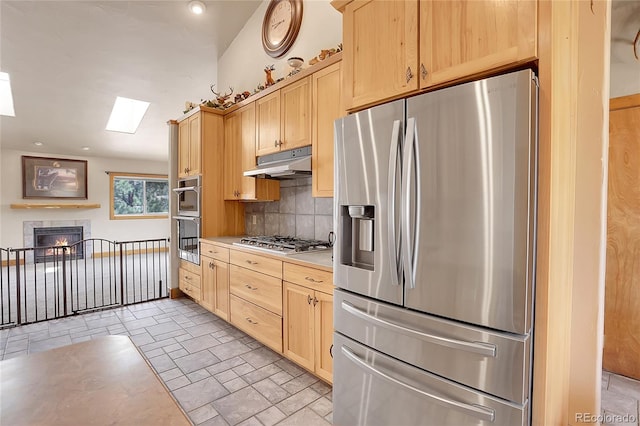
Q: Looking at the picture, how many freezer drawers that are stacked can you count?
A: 2